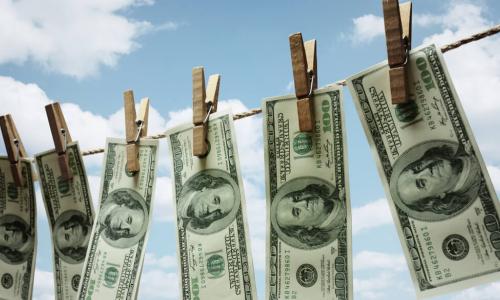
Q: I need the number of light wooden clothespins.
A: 6